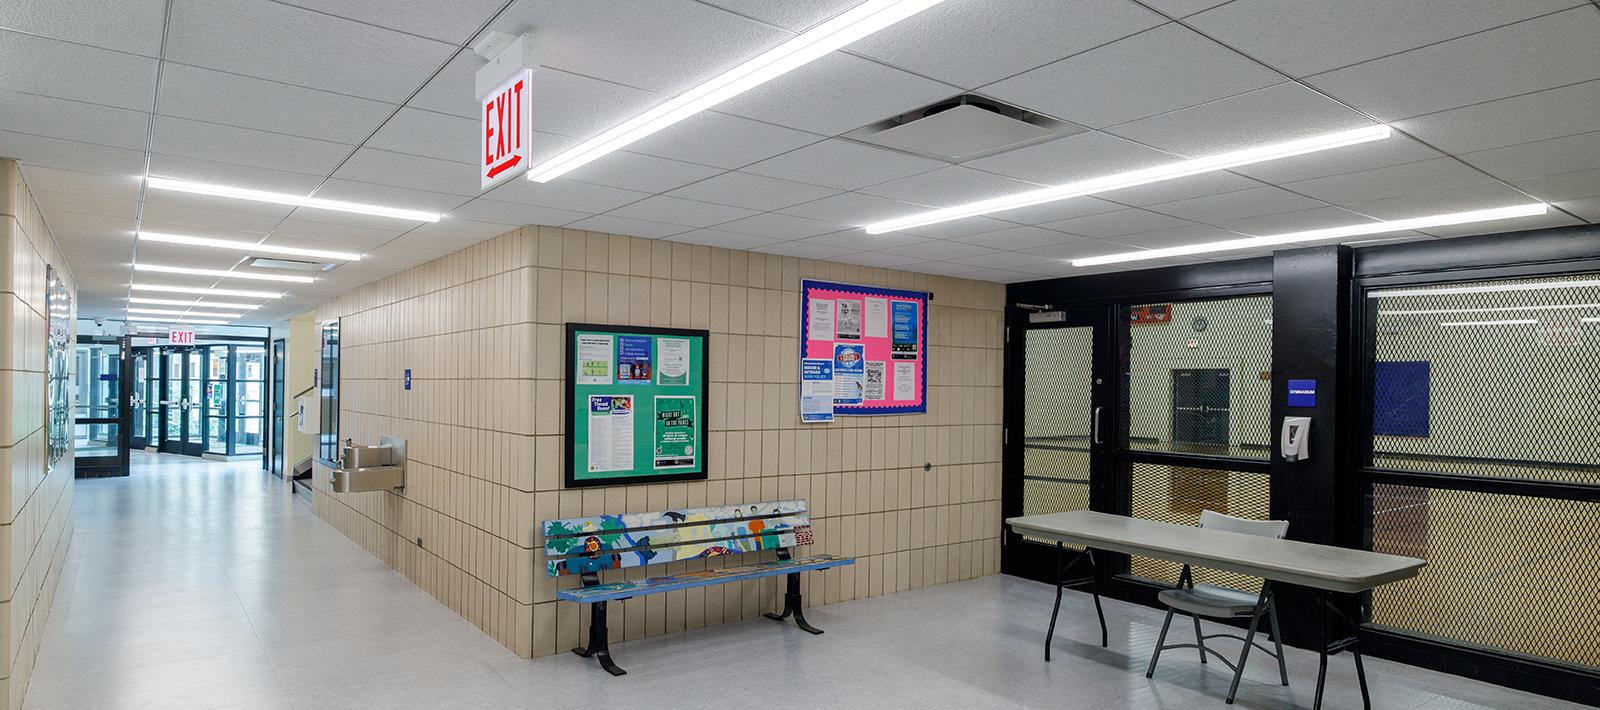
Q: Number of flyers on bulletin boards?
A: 13